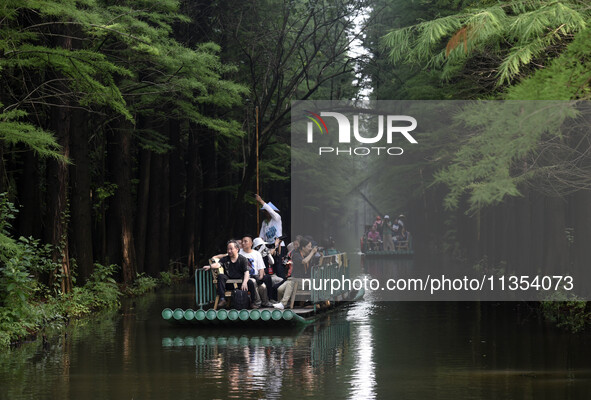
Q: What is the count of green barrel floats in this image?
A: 12